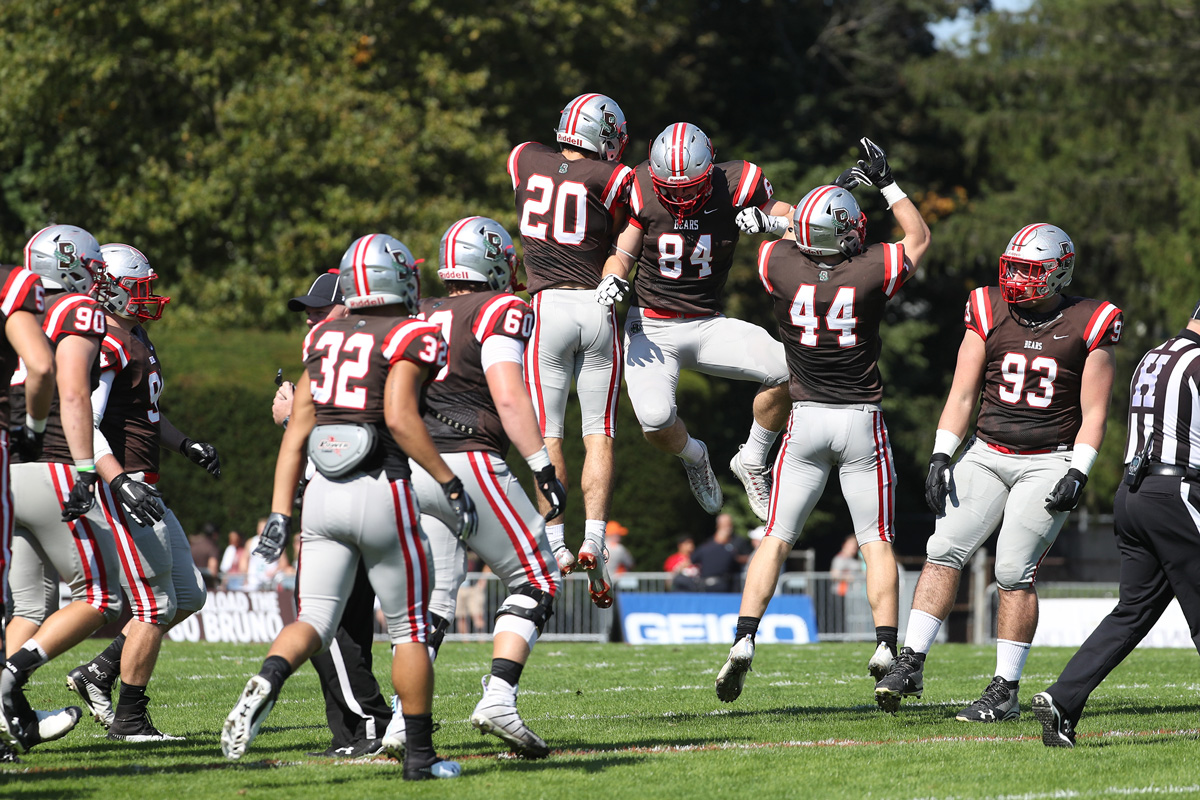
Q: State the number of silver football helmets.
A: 8